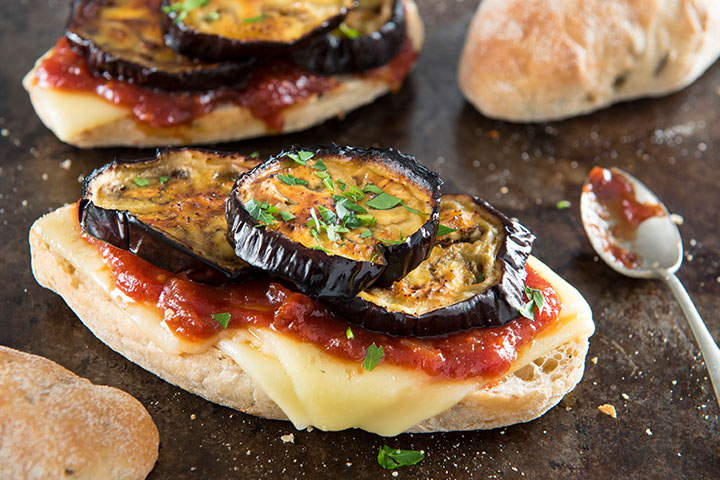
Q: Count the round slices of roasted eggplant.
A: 6